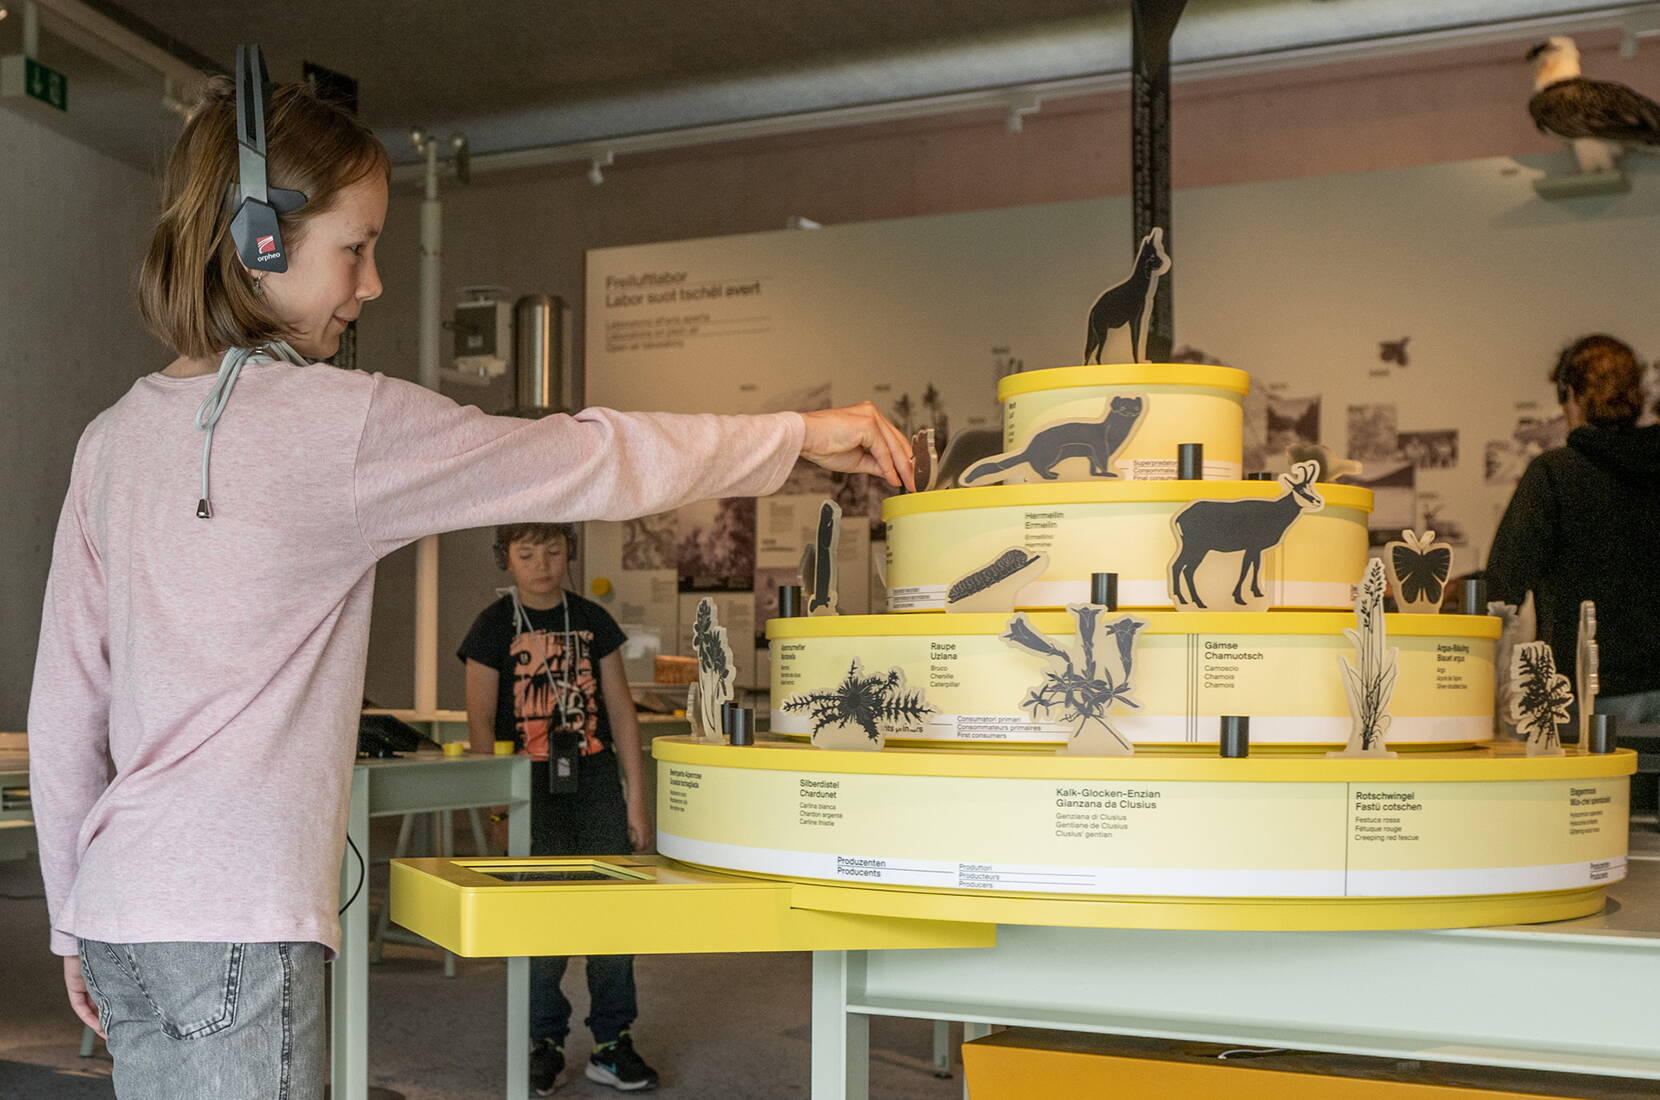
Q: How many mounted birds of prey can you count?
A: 1